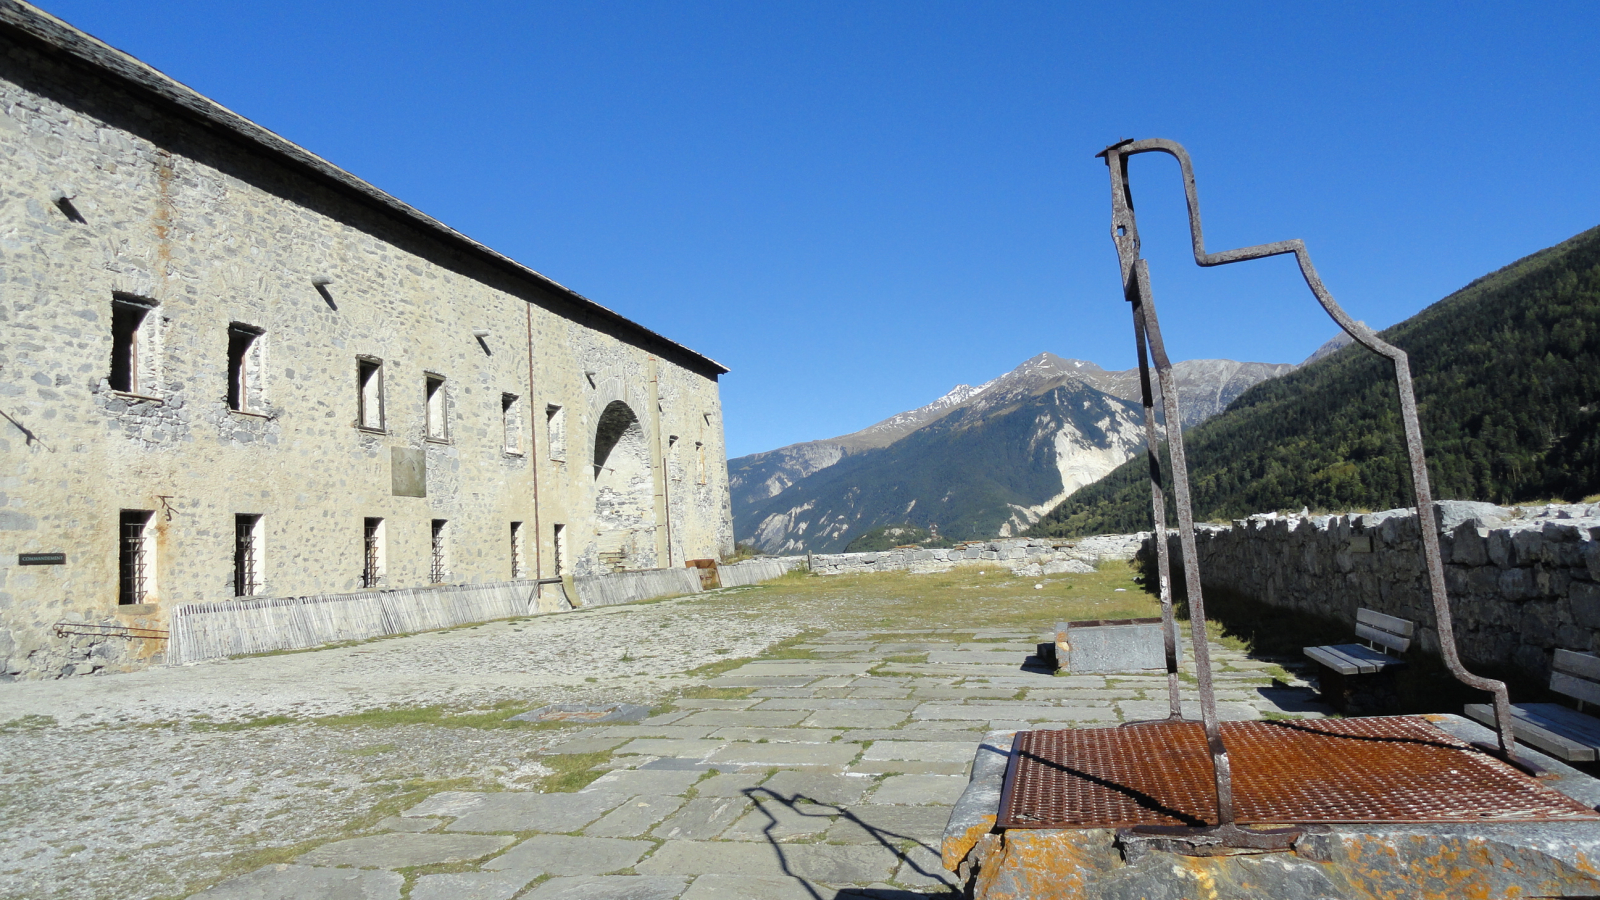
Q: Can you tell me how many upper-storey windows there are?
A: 8